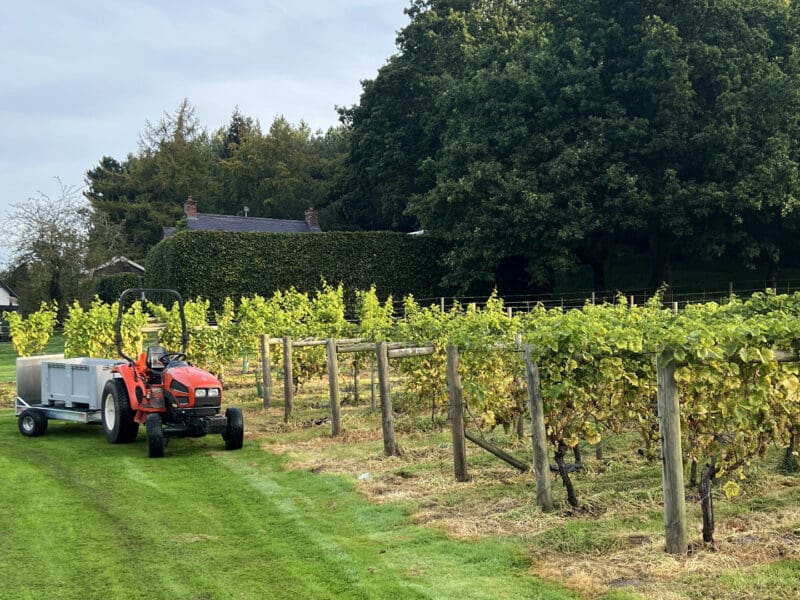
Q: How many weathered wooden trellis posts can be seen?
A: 7